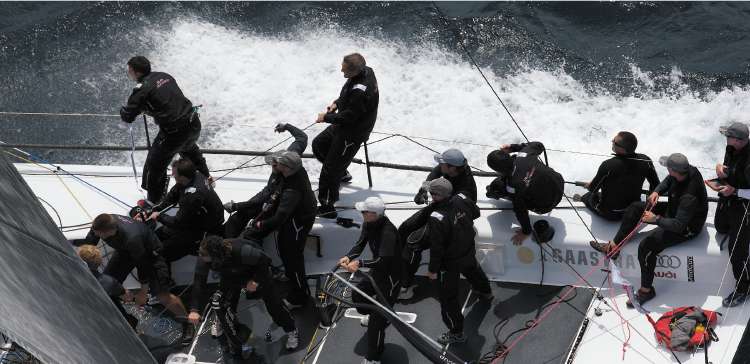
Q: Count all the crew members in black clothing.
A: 15